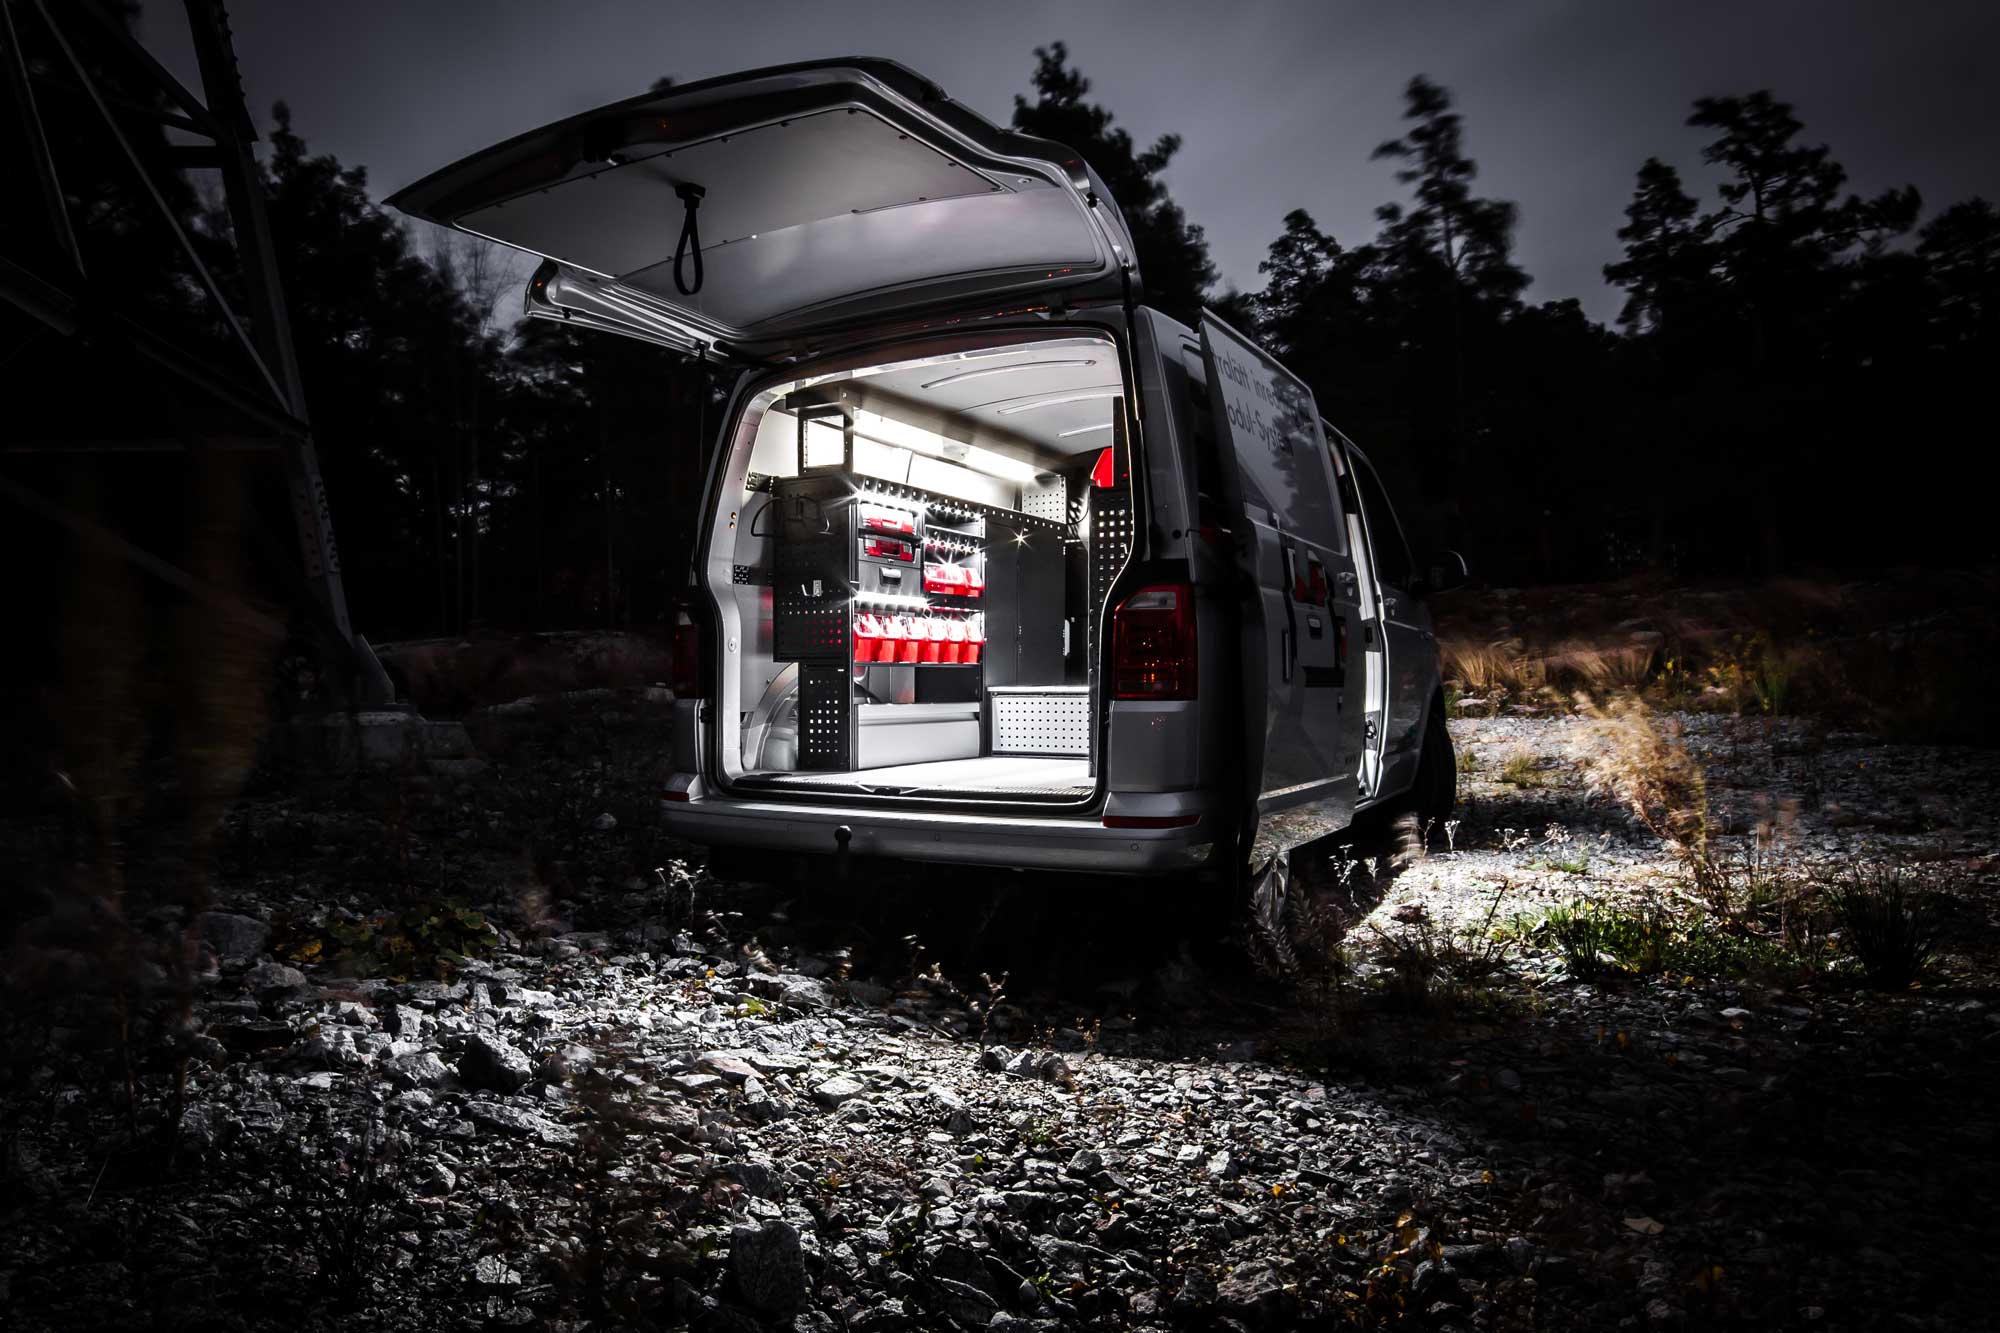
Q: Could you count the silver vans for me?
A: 1